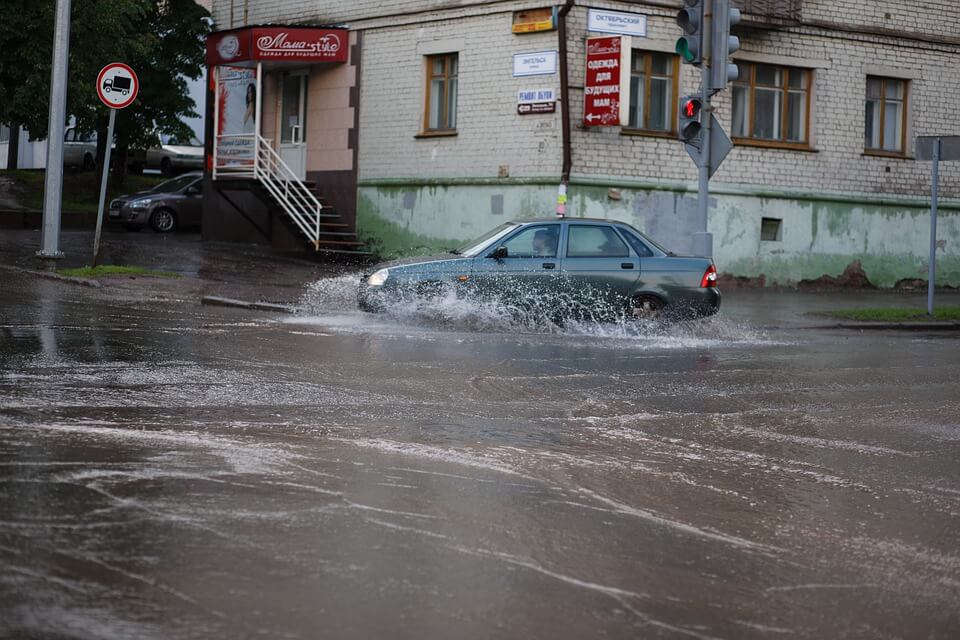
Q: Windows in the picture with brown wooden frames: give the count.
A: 4